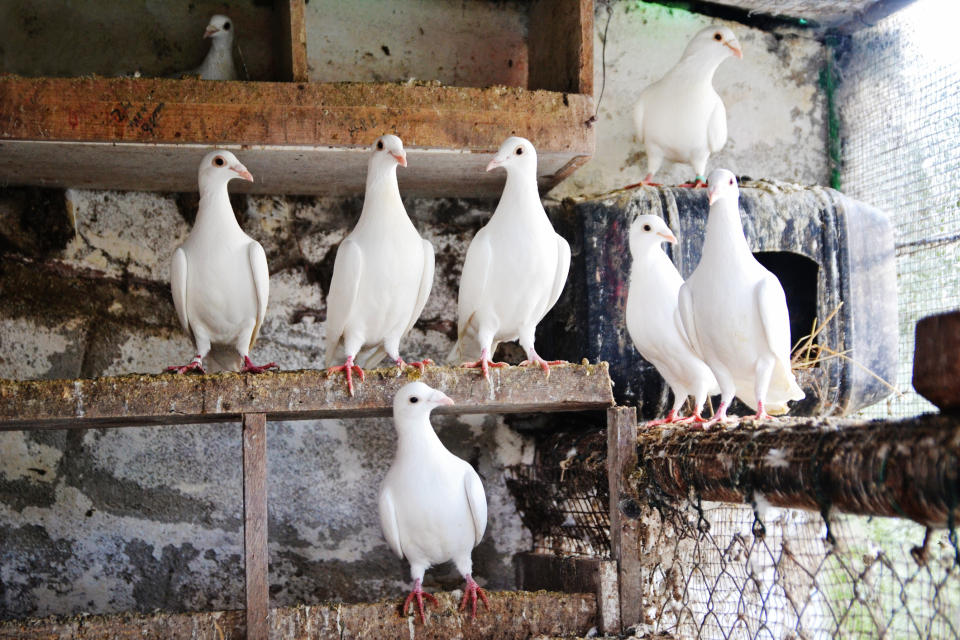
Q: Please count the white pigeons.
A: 8